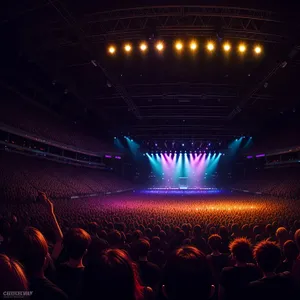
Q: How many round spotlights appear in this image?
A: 10